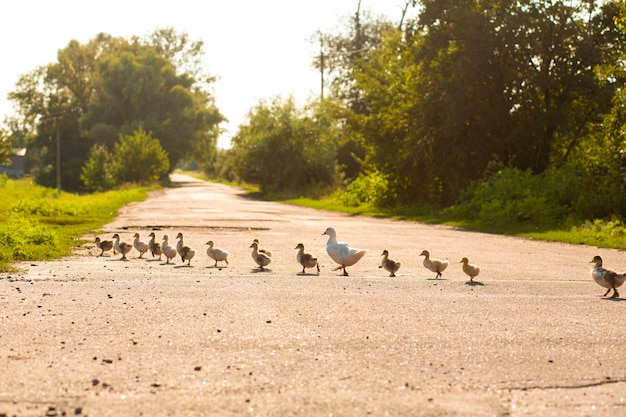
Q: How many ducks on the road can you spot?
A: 15